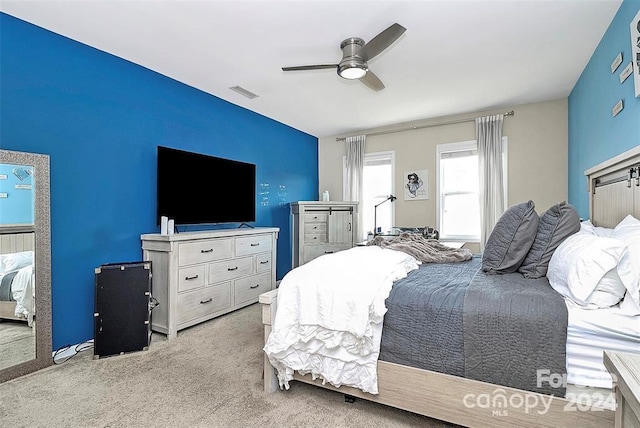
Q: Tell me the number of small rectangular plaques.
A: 3